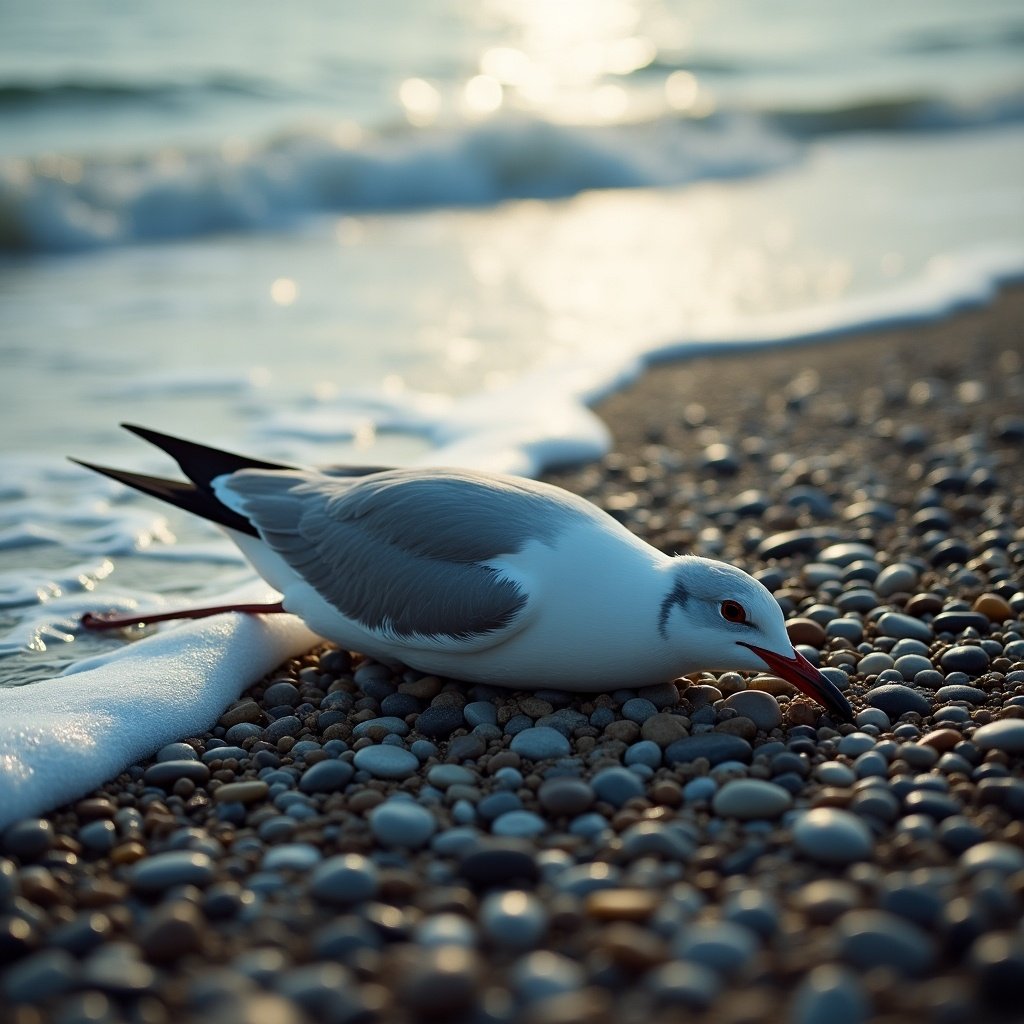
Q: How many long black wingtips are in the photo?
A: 2